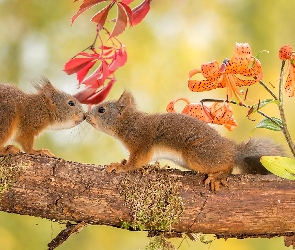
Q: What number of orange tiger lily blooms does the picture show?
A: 3